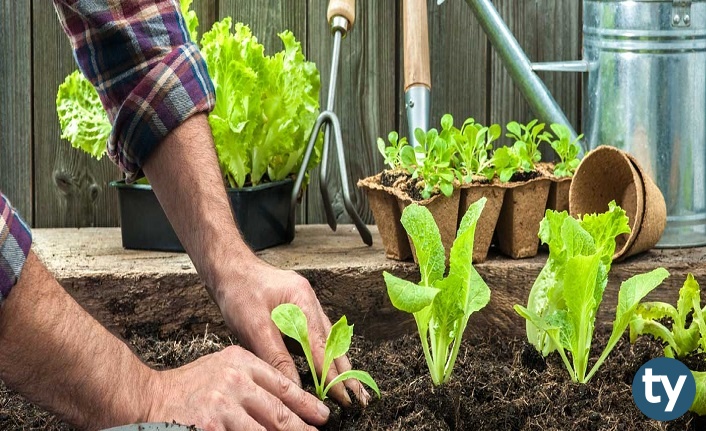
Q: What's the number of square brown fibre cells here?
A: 5